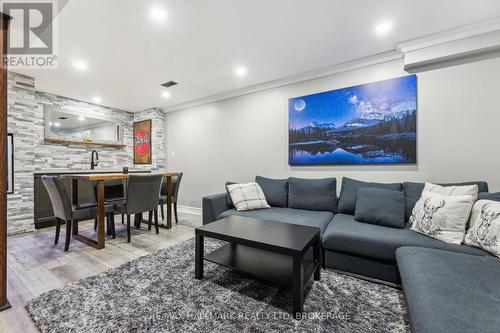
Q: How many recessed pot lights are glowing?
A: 6